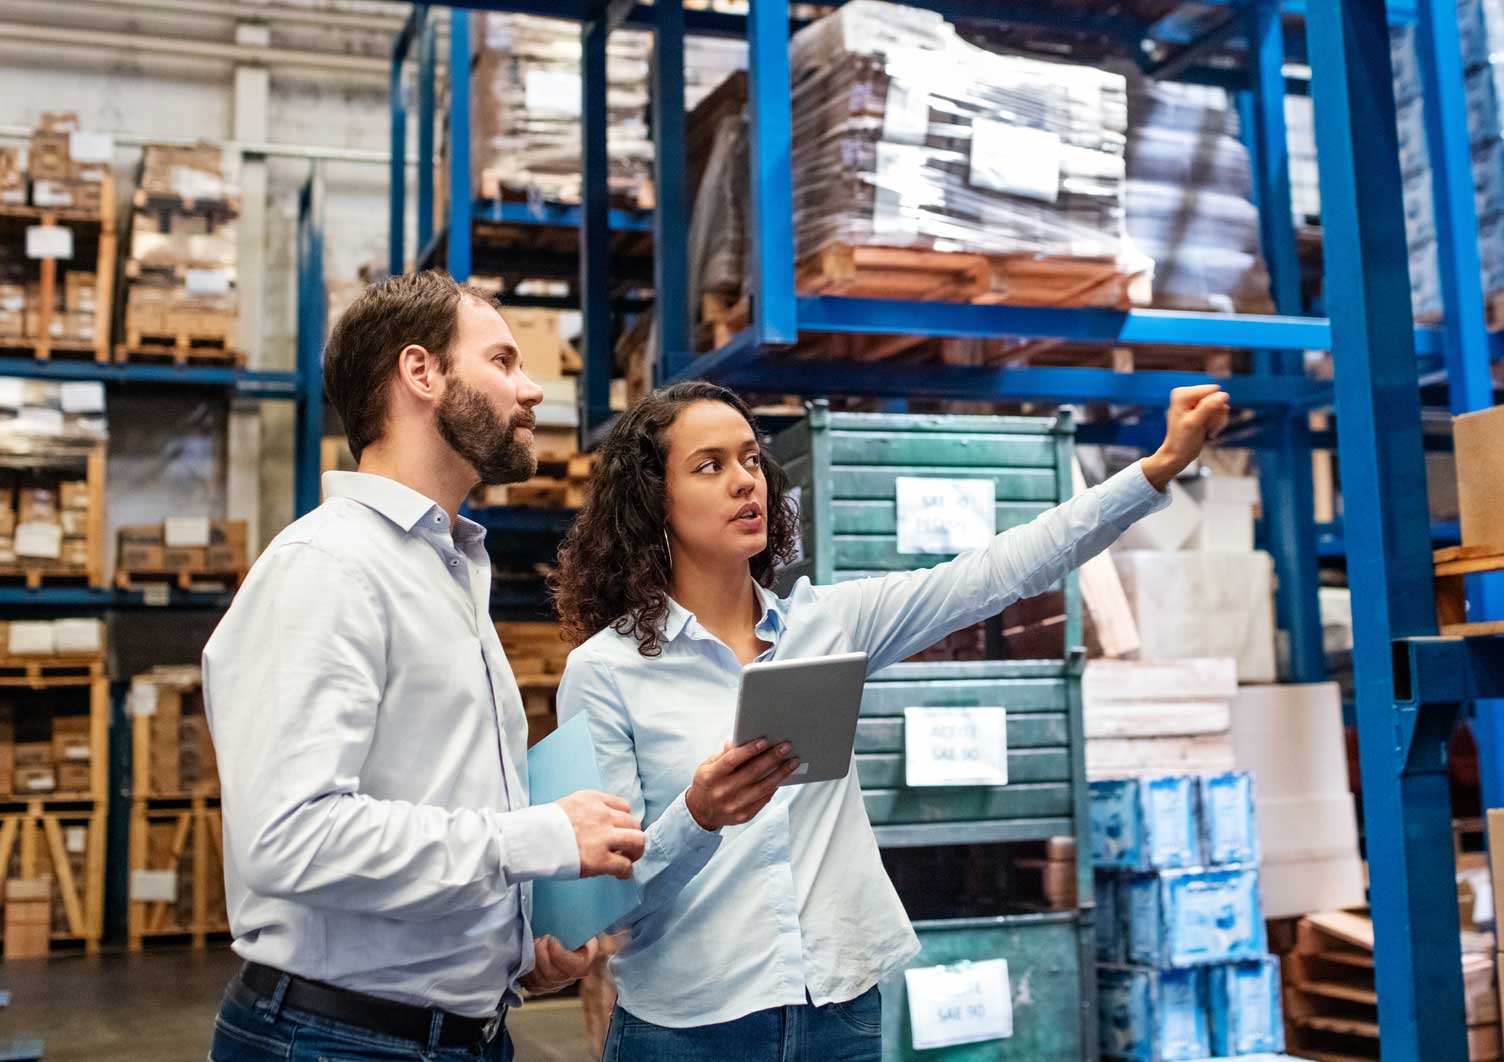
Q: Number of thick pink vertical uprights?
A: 0